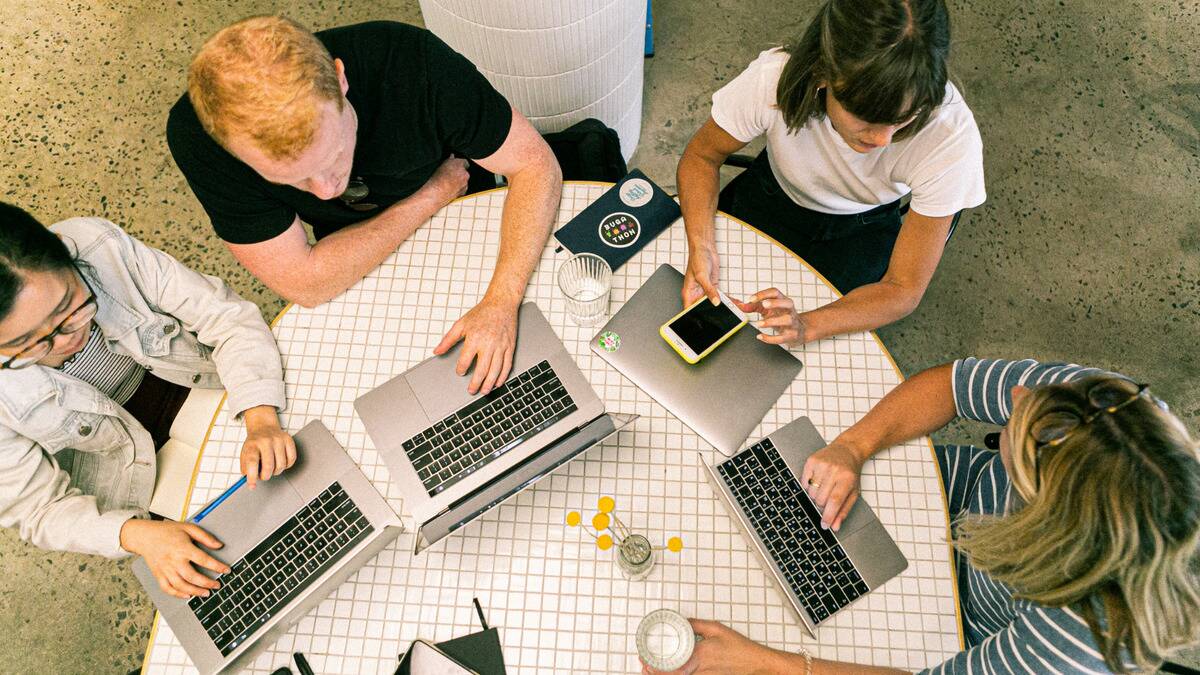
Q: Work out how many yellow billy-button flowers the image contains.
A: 5